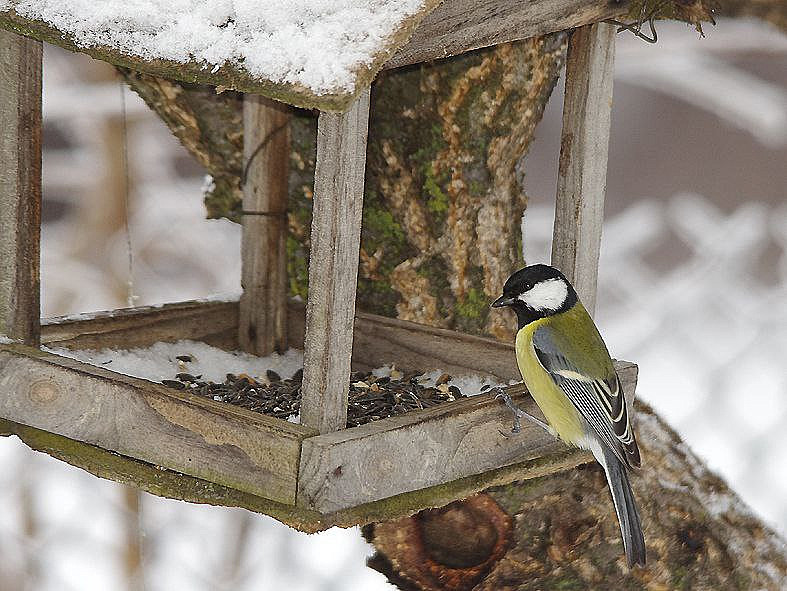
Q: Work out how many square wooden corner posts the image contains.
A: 4